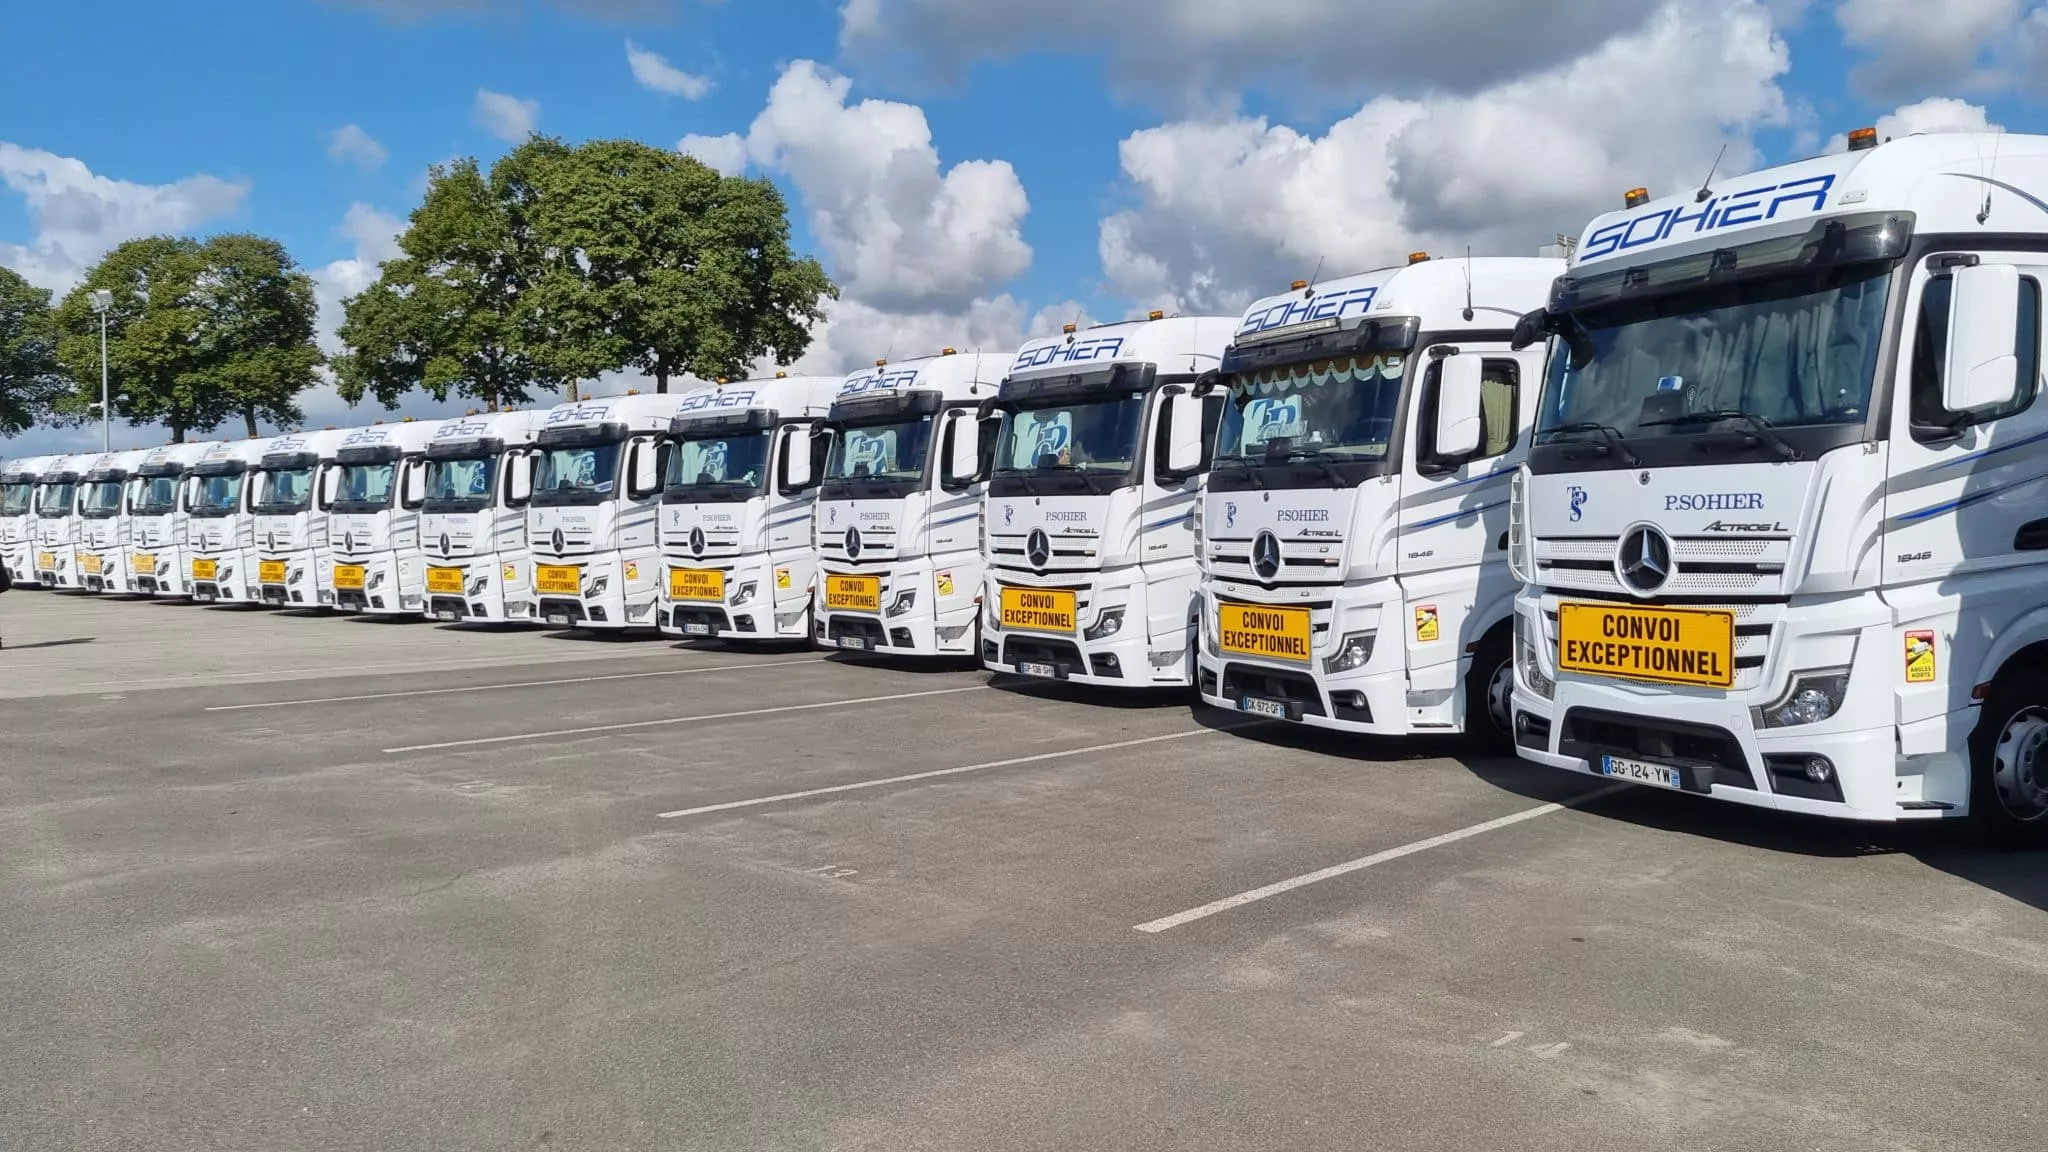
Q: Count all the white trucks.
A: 14